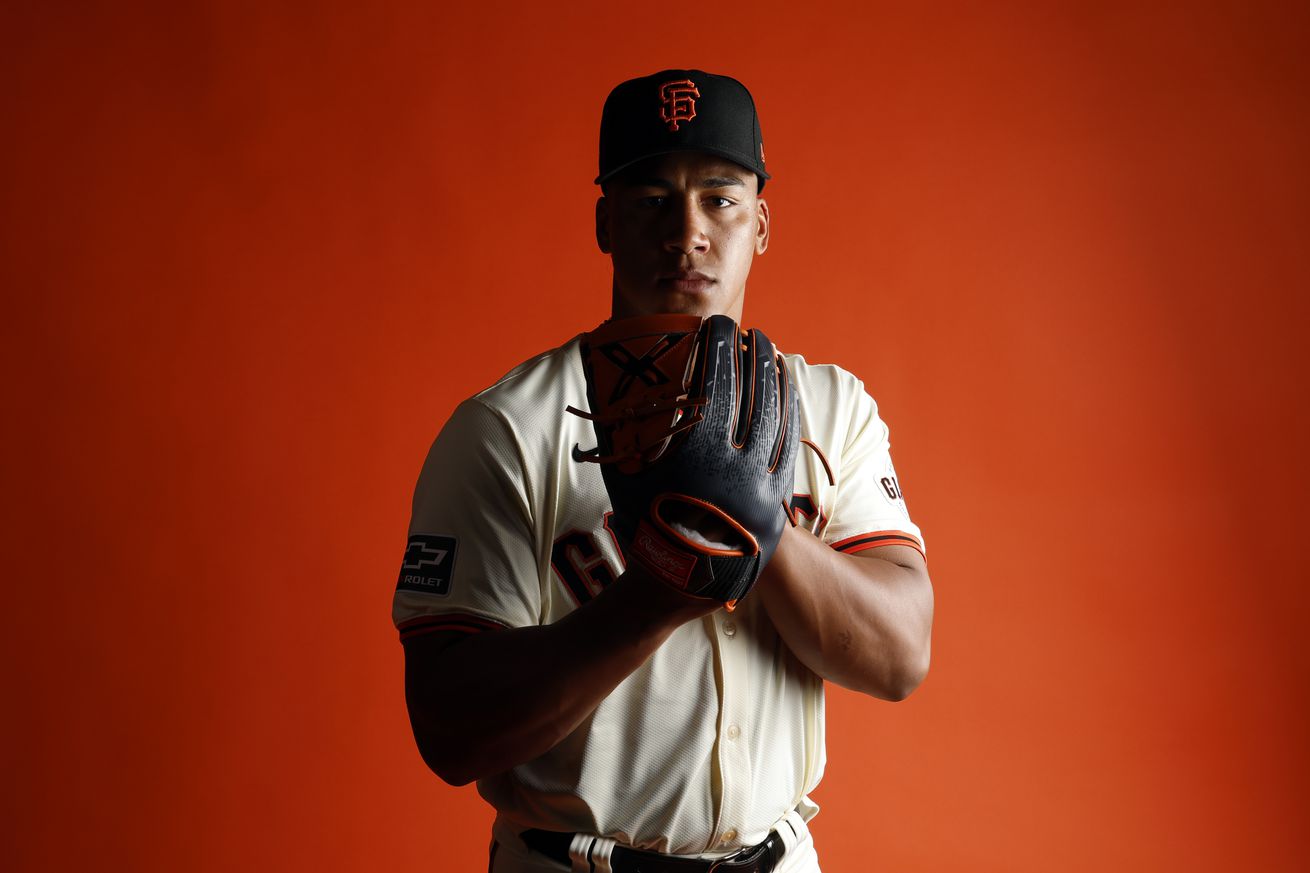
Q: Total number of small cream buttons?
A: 3